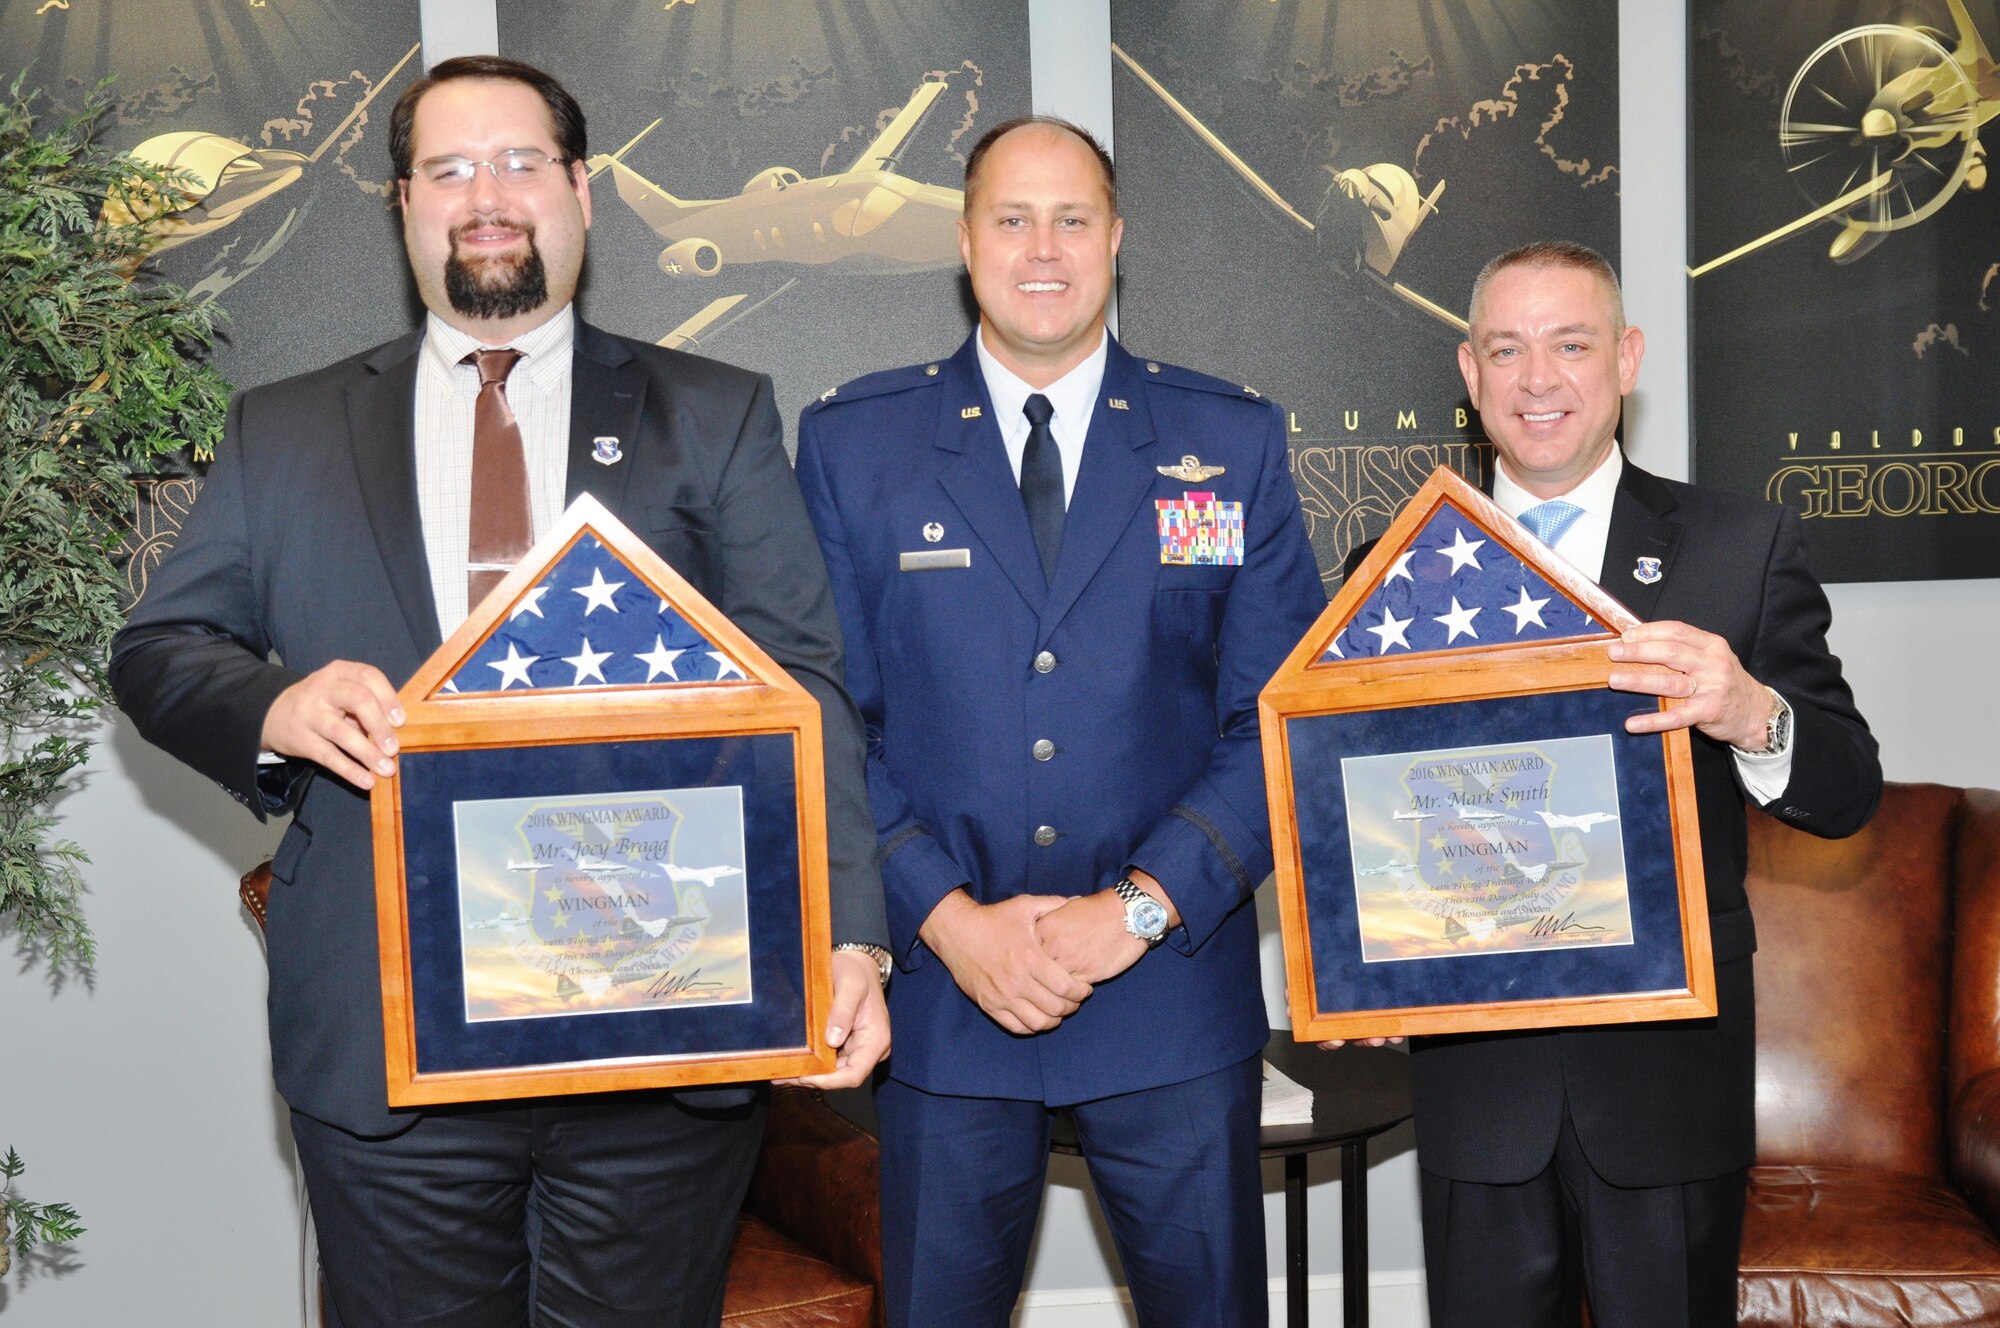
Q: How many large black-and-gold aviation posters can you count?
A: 4